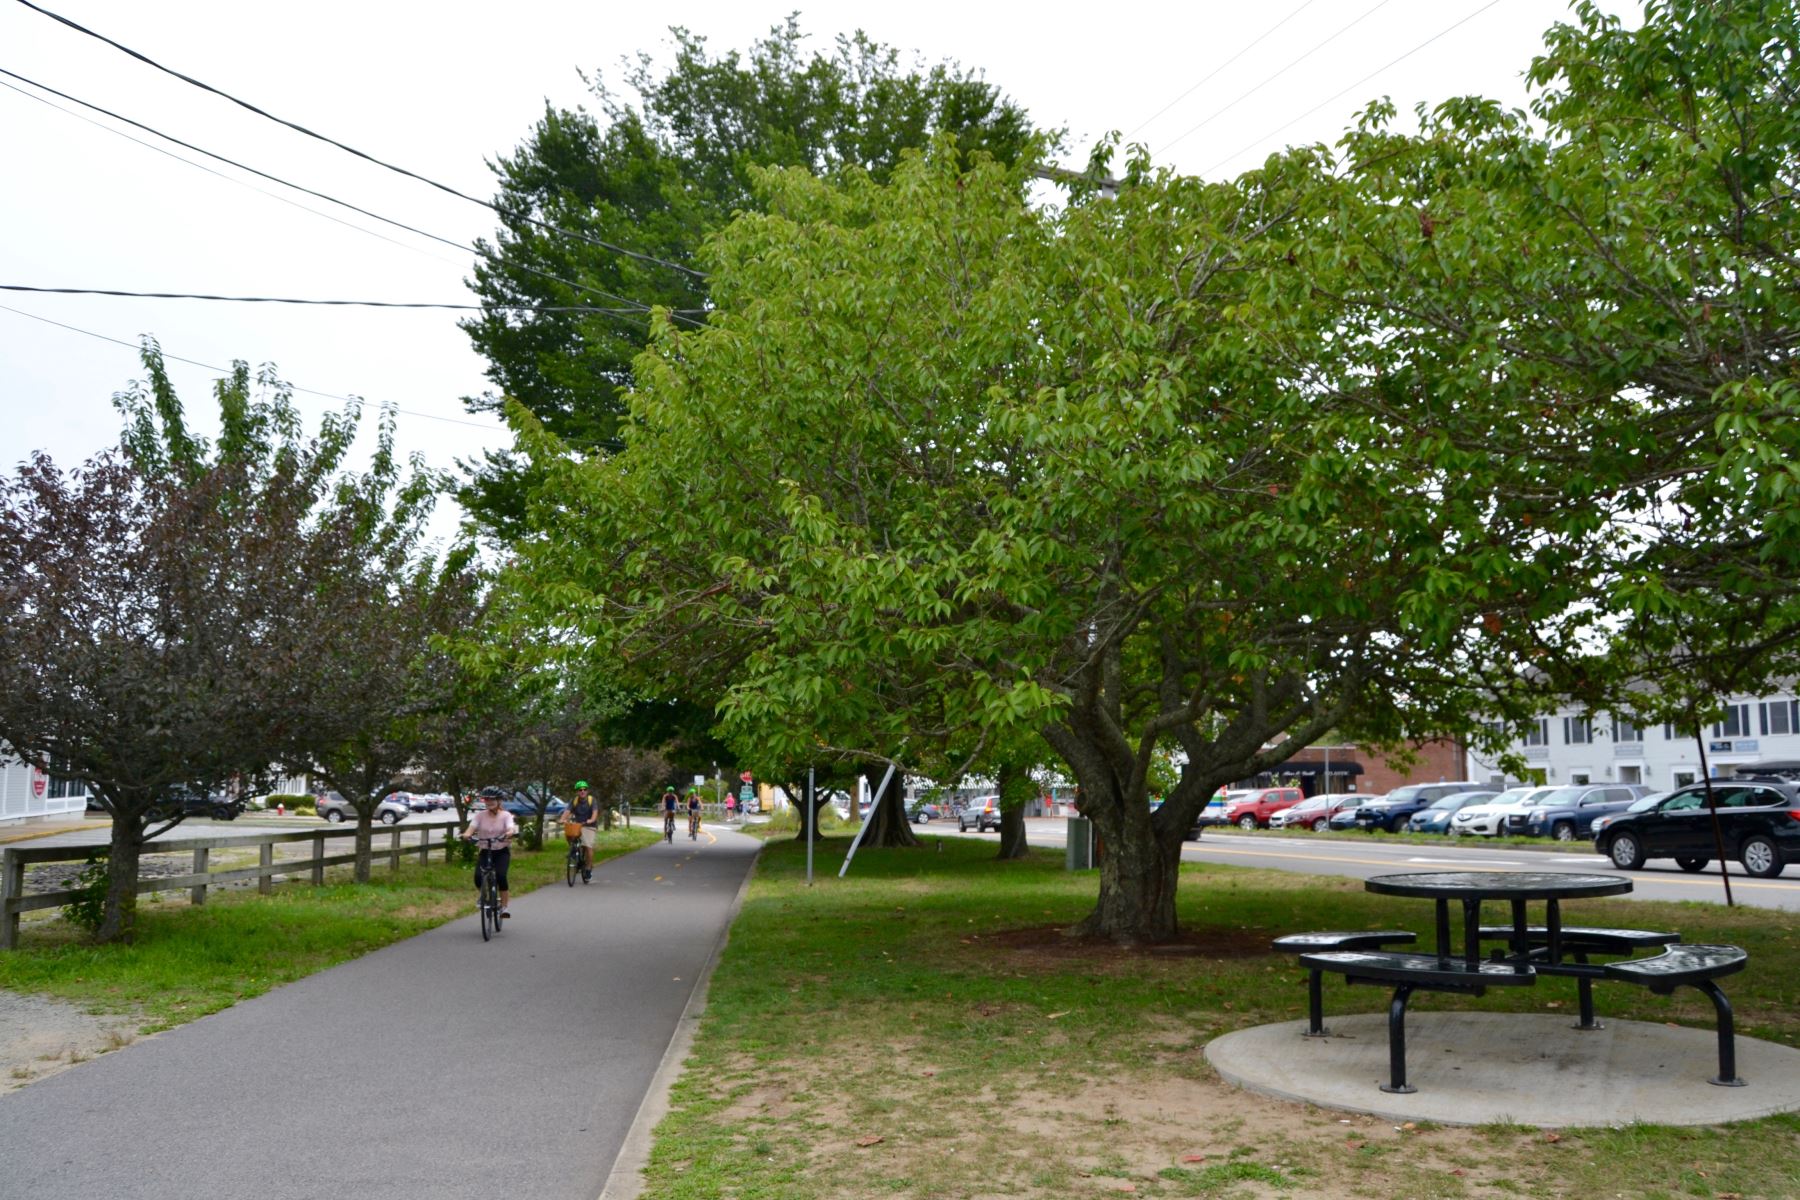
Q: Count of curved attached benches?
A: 4